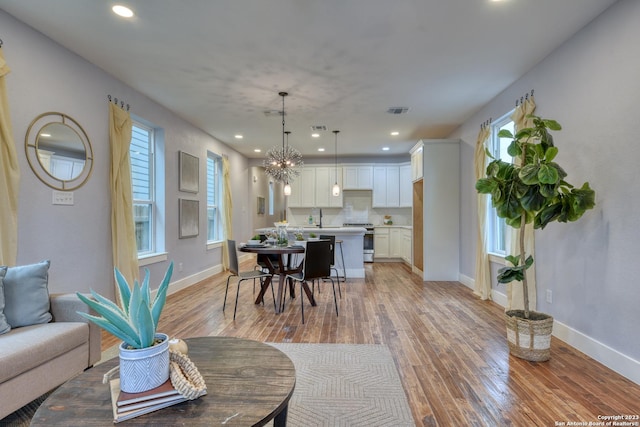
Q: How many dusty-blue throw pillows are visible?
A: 2